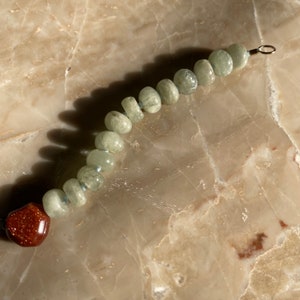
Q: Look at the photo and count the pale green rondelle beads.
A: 13